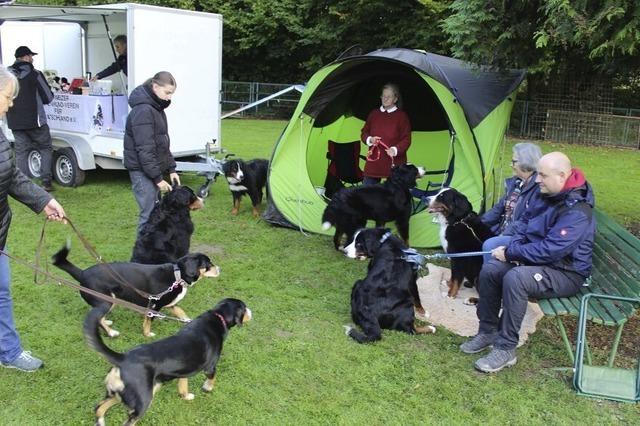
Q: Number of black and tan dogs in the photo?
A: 7